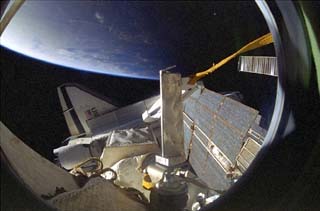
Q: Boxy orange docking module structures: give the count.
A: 0